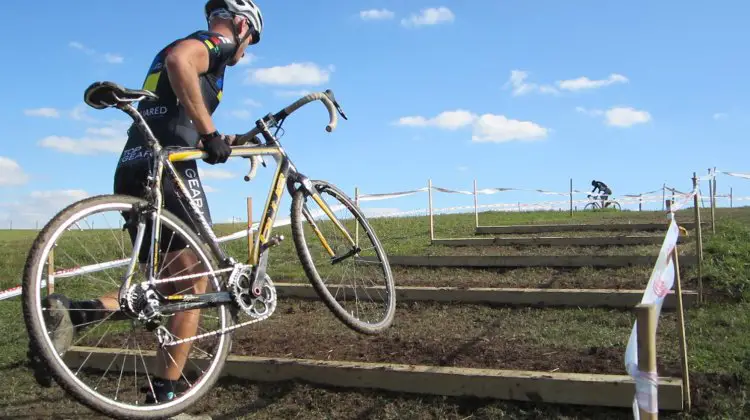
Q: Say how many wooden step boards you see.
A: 5